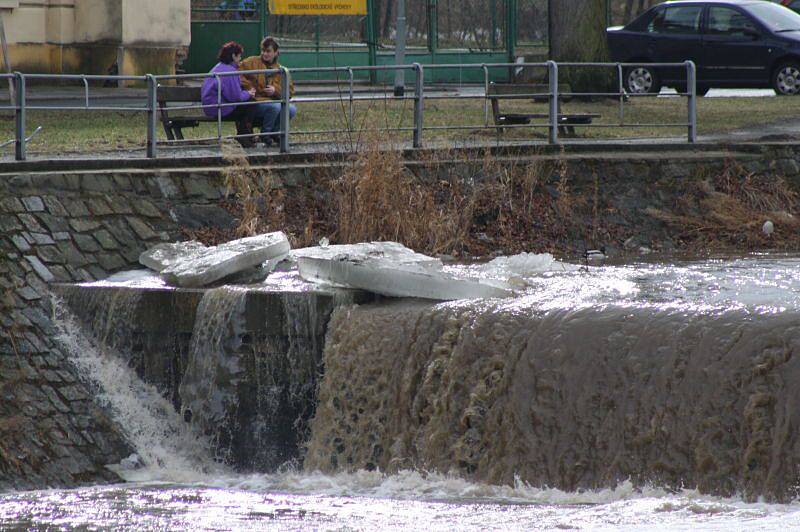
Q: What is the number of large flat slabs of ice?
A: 2